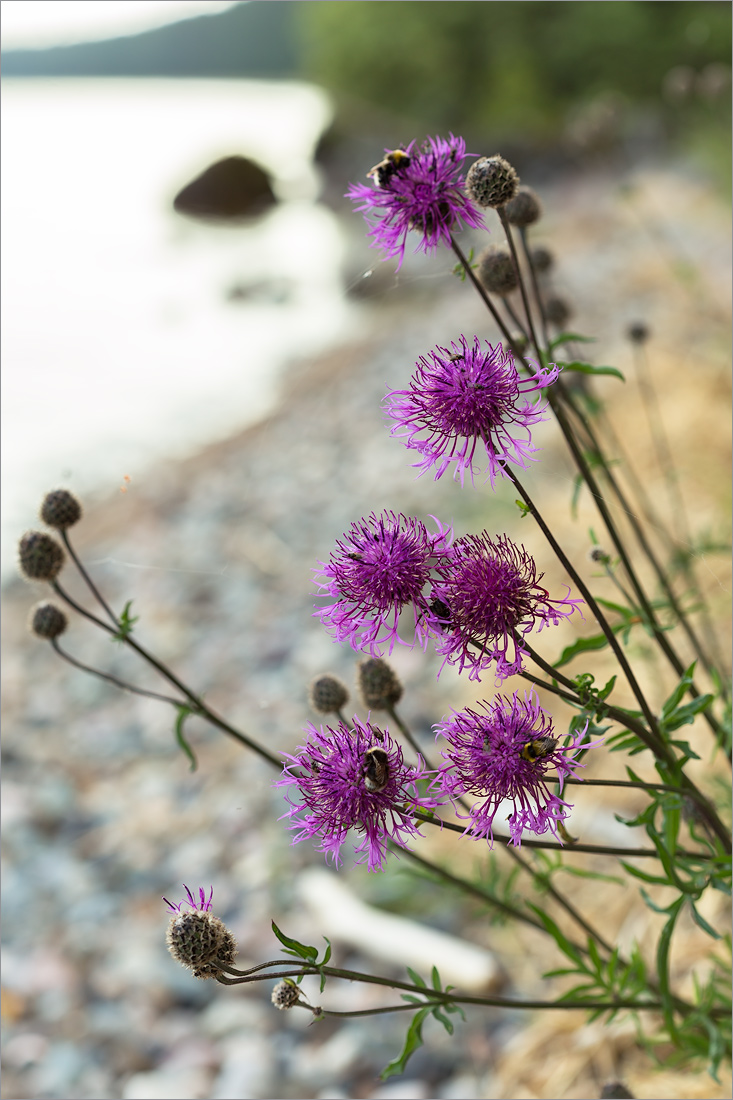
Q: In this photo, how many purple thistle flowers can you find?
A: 6